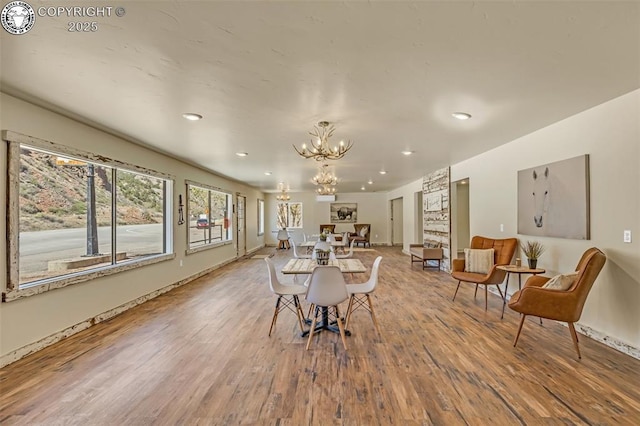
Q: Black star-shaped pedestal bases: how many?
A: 1